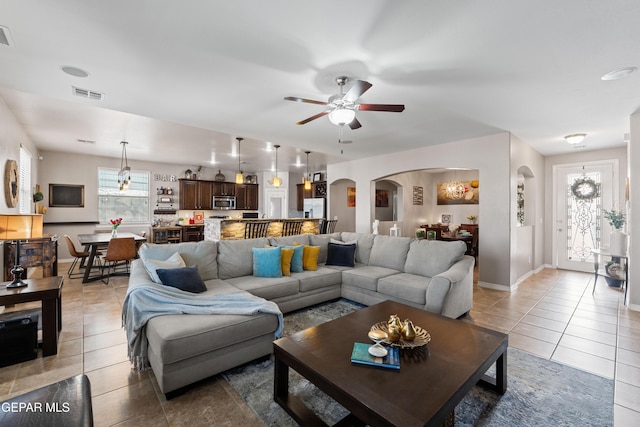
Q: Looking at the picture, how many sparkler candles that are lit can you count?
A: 0